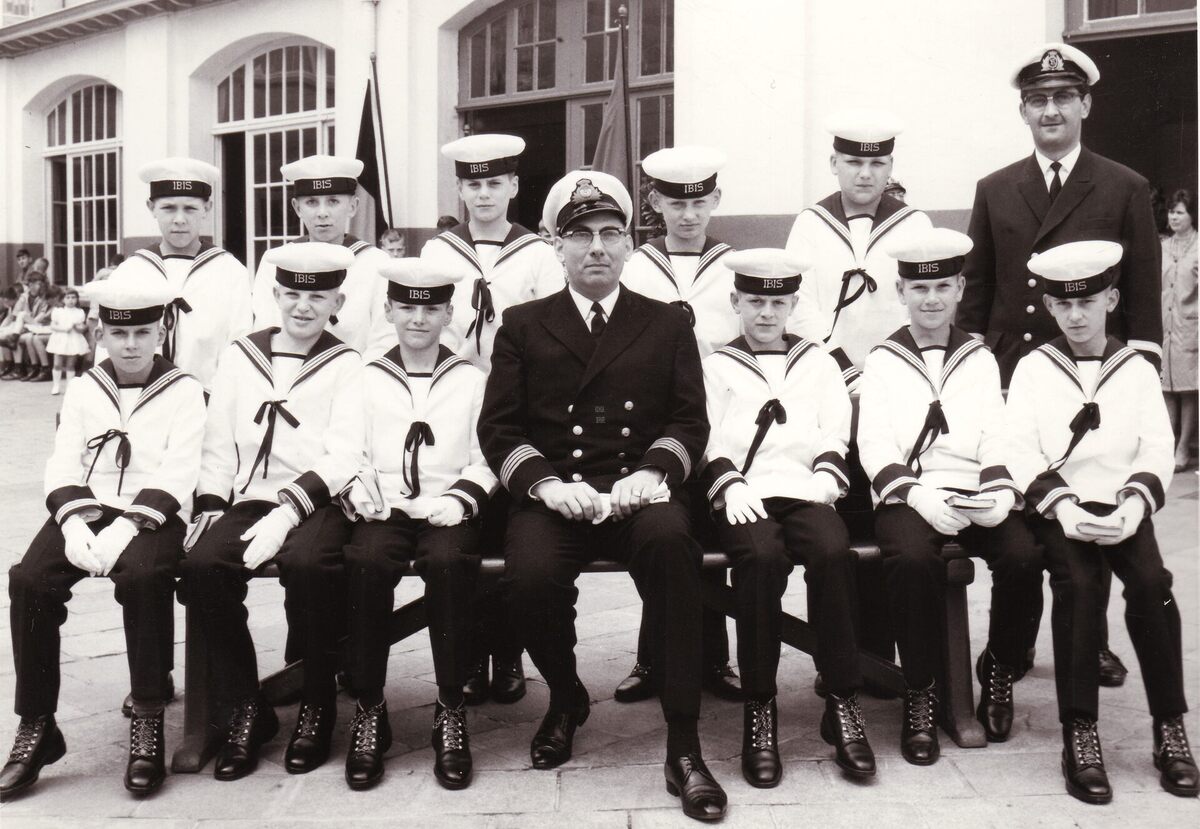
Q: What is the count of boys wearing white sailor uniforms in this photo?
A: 11